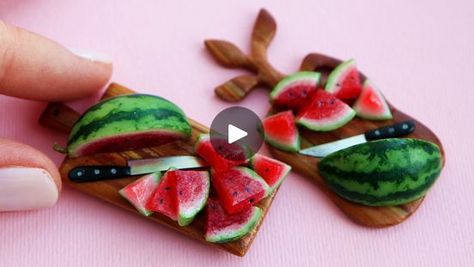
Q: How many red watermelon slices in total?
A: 12